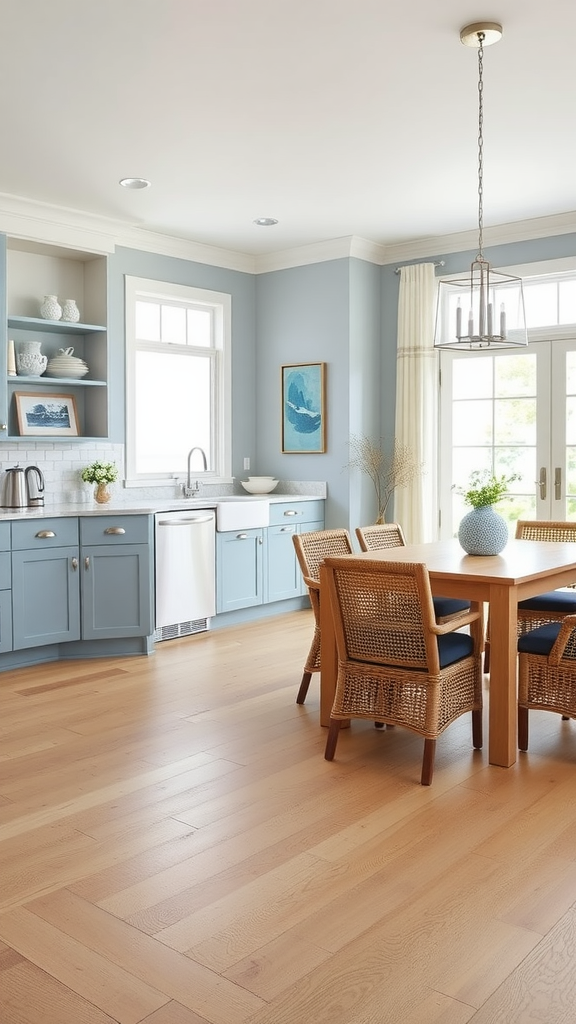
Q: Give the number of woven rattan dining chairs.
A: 5